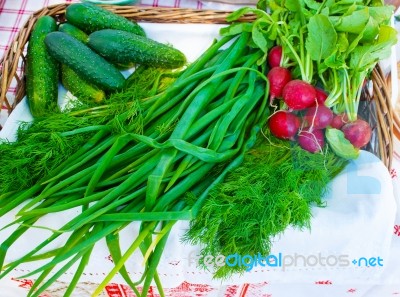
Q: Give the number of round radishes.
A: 9